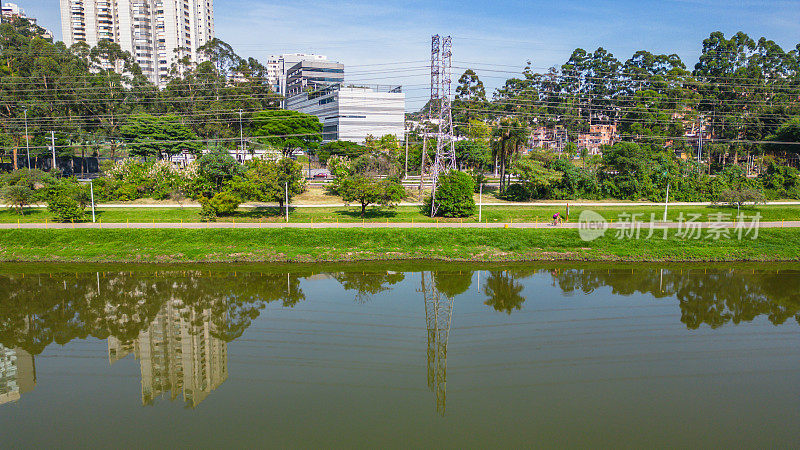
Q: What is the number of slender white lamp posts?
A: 4